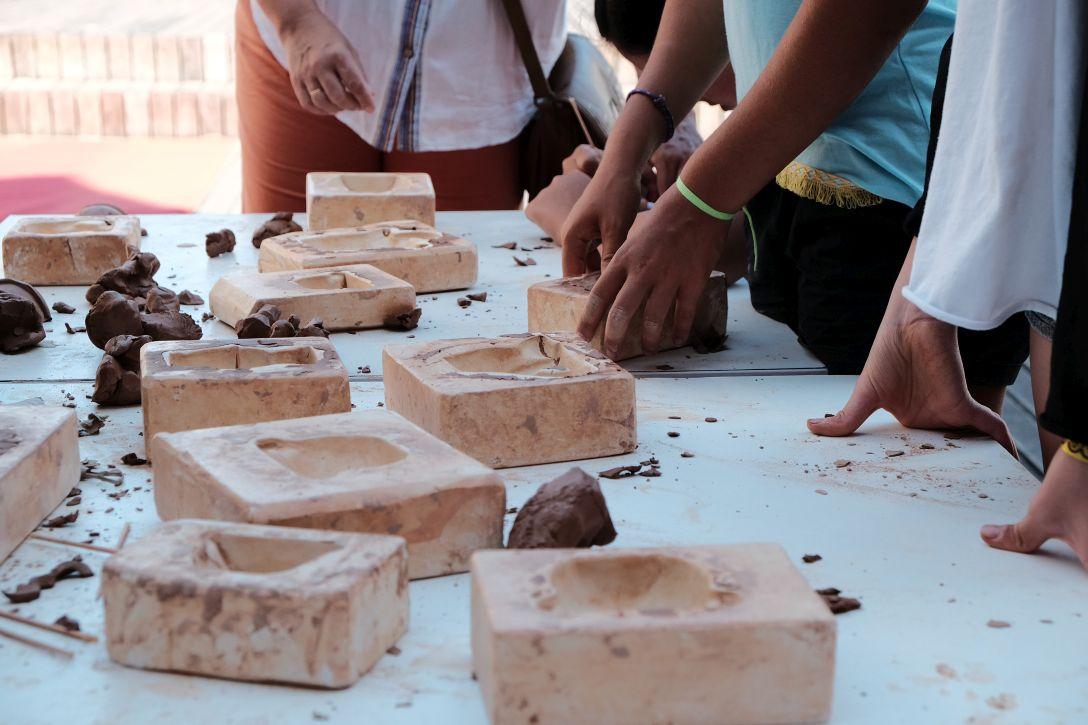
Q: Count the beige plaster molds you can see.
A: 11